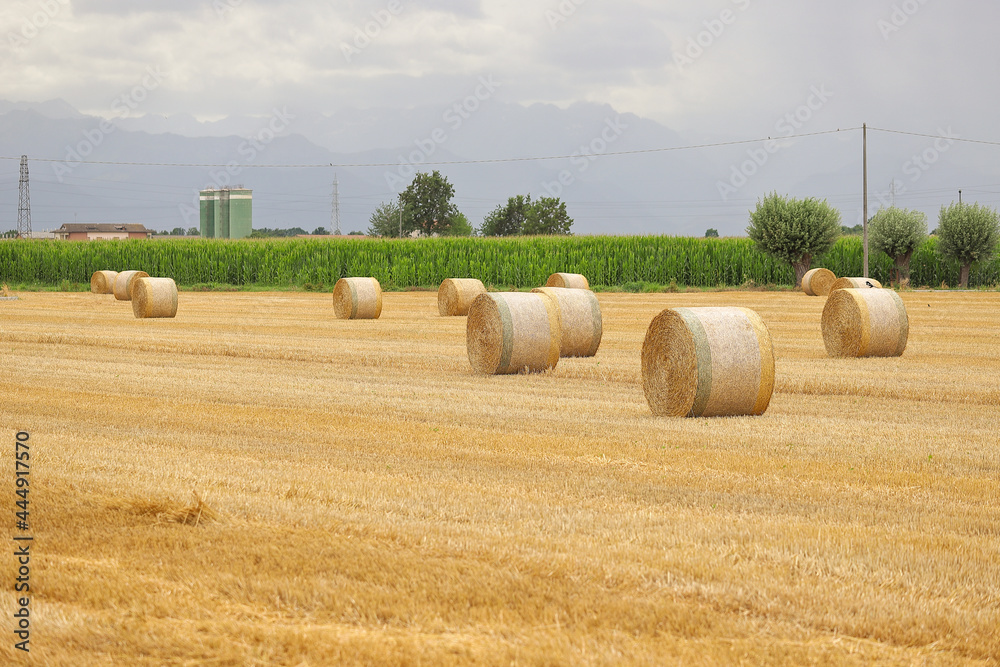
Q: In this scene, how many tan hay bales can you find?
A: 12